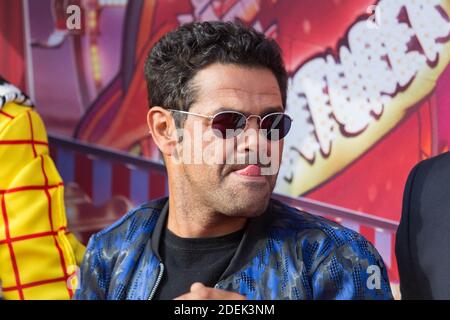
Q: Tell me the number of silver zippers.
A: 1